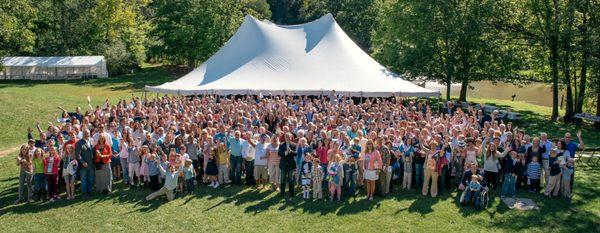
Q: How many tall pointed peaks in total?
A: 2